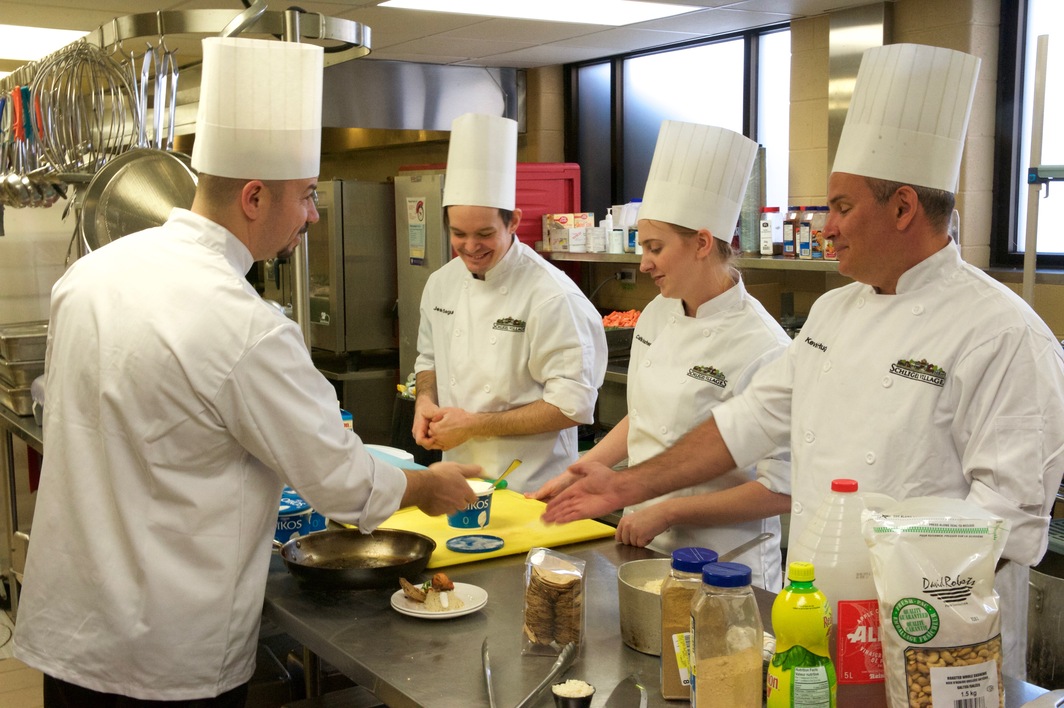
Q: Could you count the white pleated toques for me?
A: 4